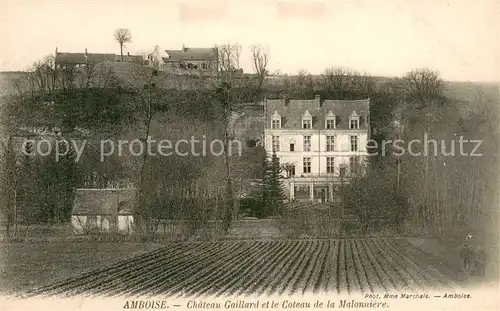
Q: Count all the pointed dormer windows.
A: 4